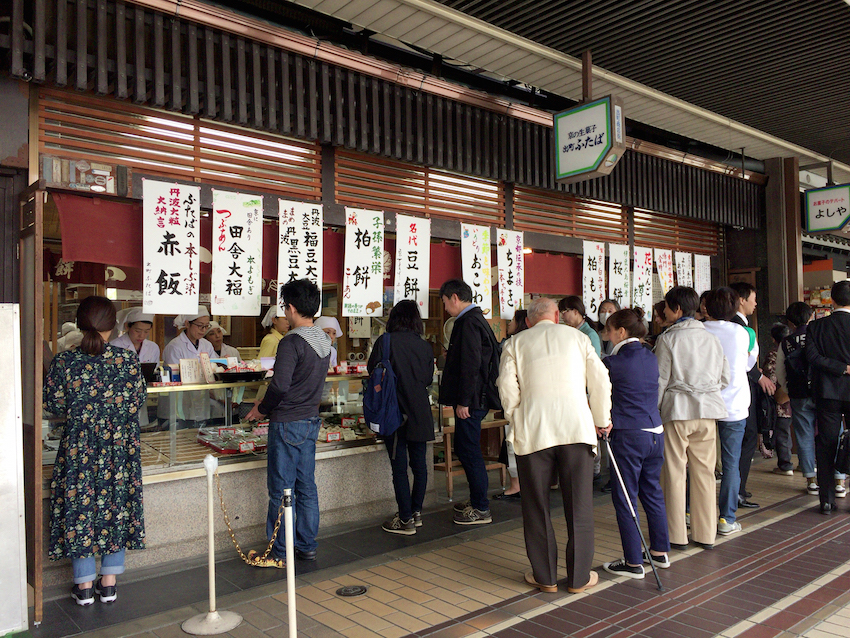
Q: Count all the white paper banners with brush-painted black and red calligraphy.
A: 13